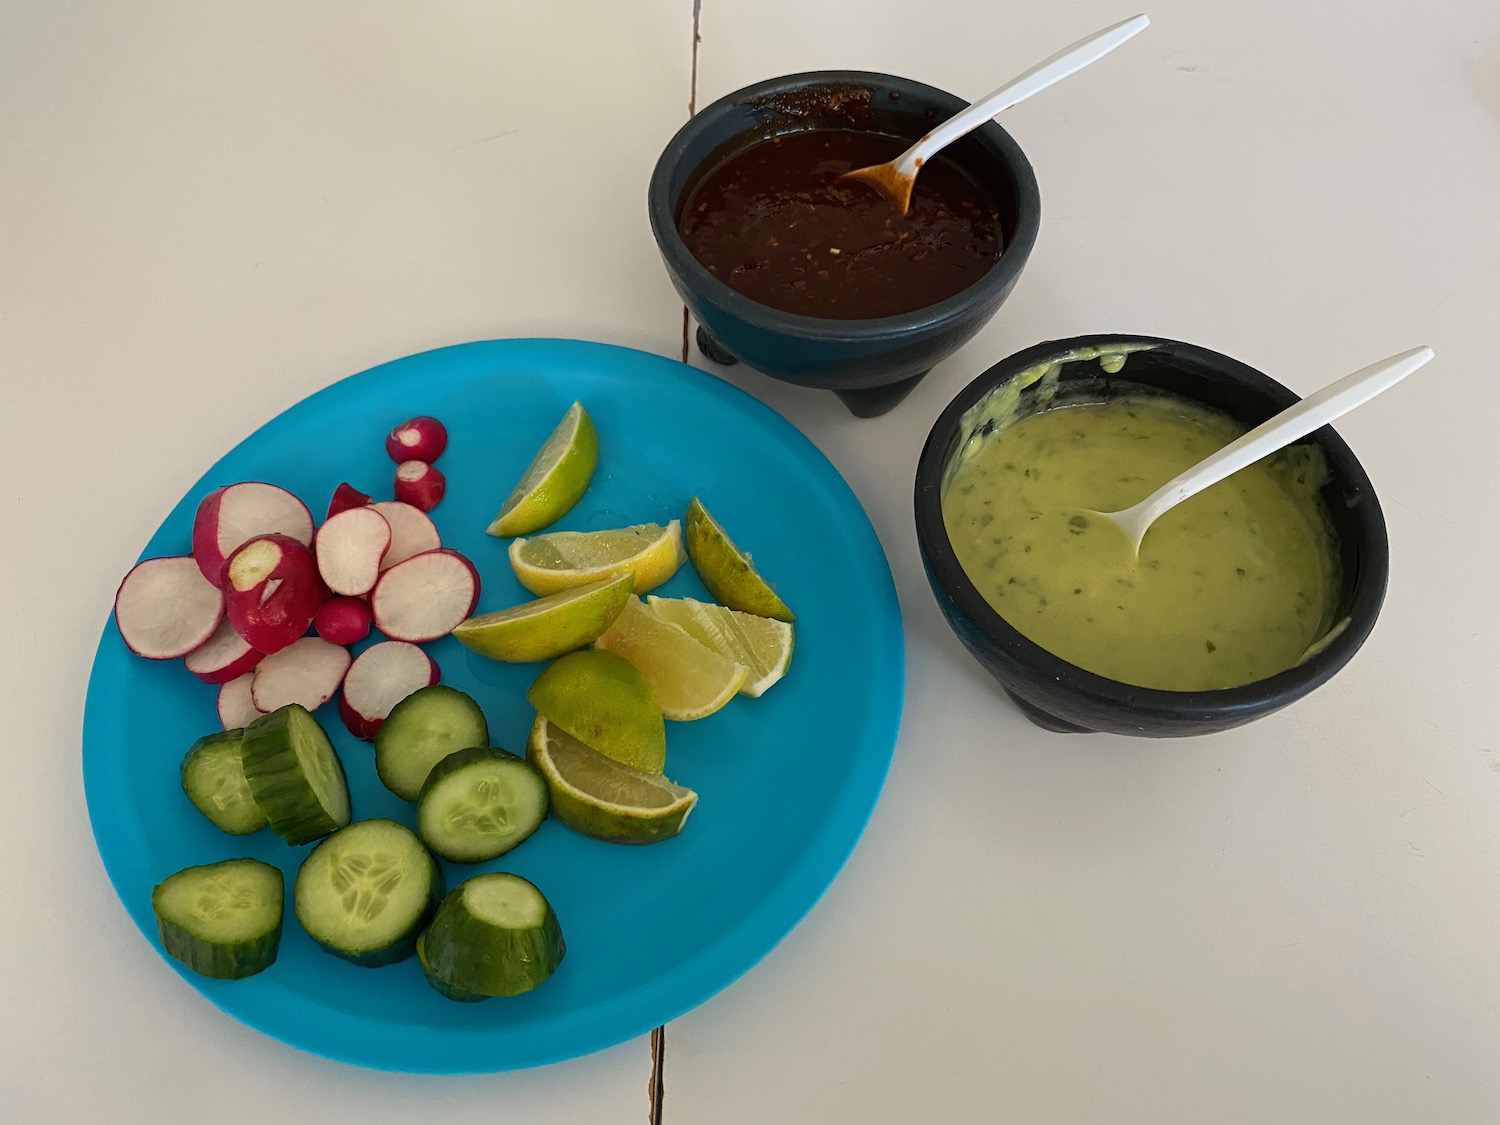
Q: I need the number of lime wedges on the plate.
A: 8